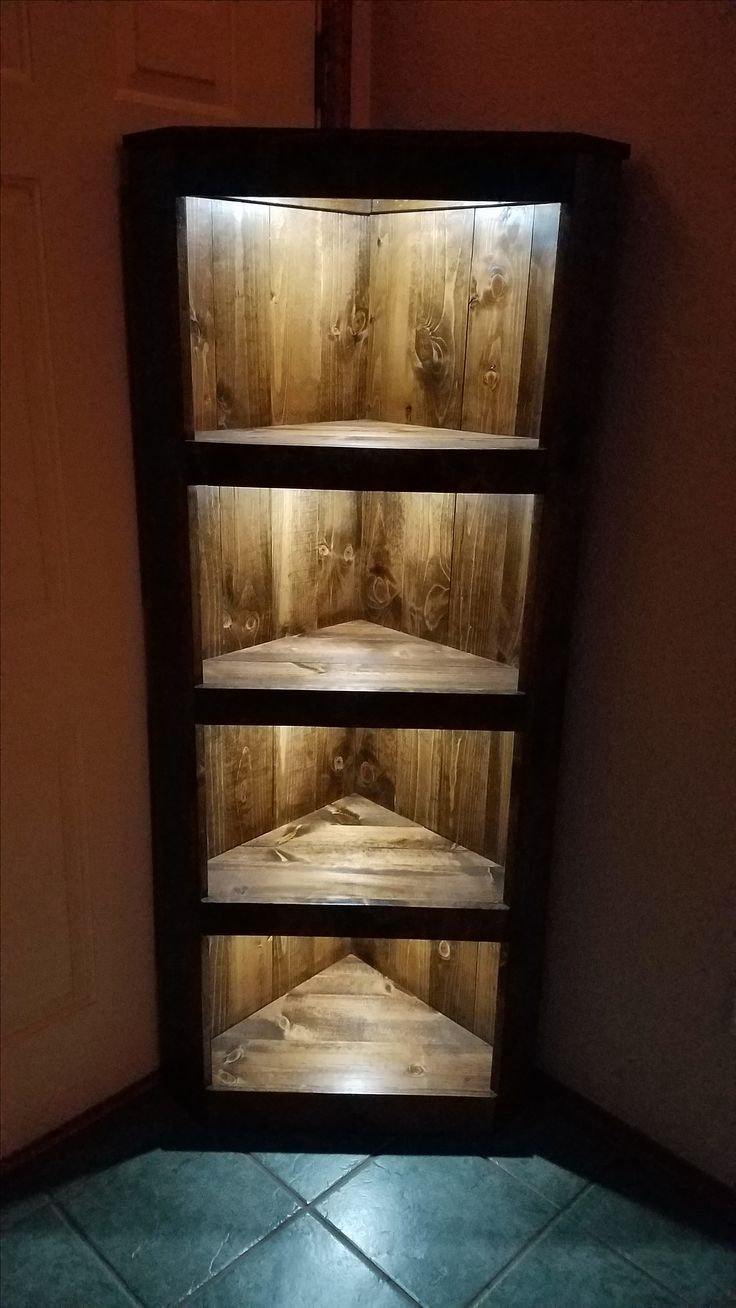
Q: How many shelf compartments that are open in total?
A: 4